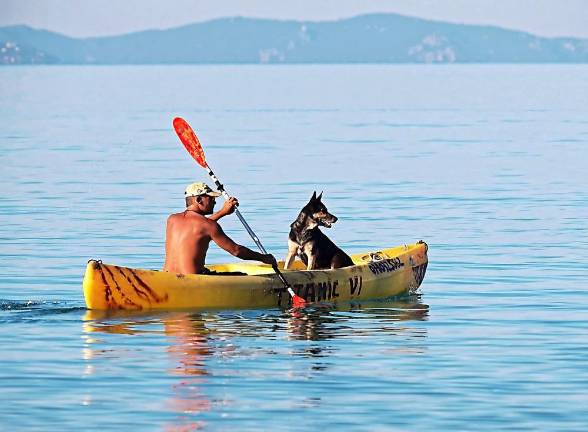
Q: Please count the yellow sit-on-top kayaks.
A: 1